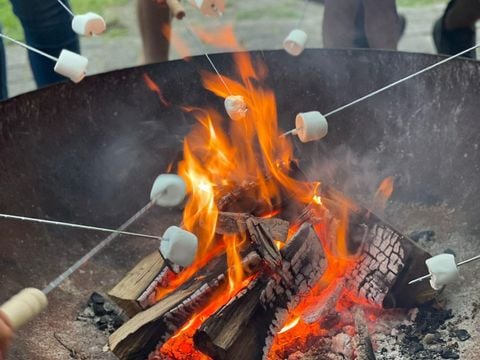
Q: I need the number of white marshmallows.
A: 9